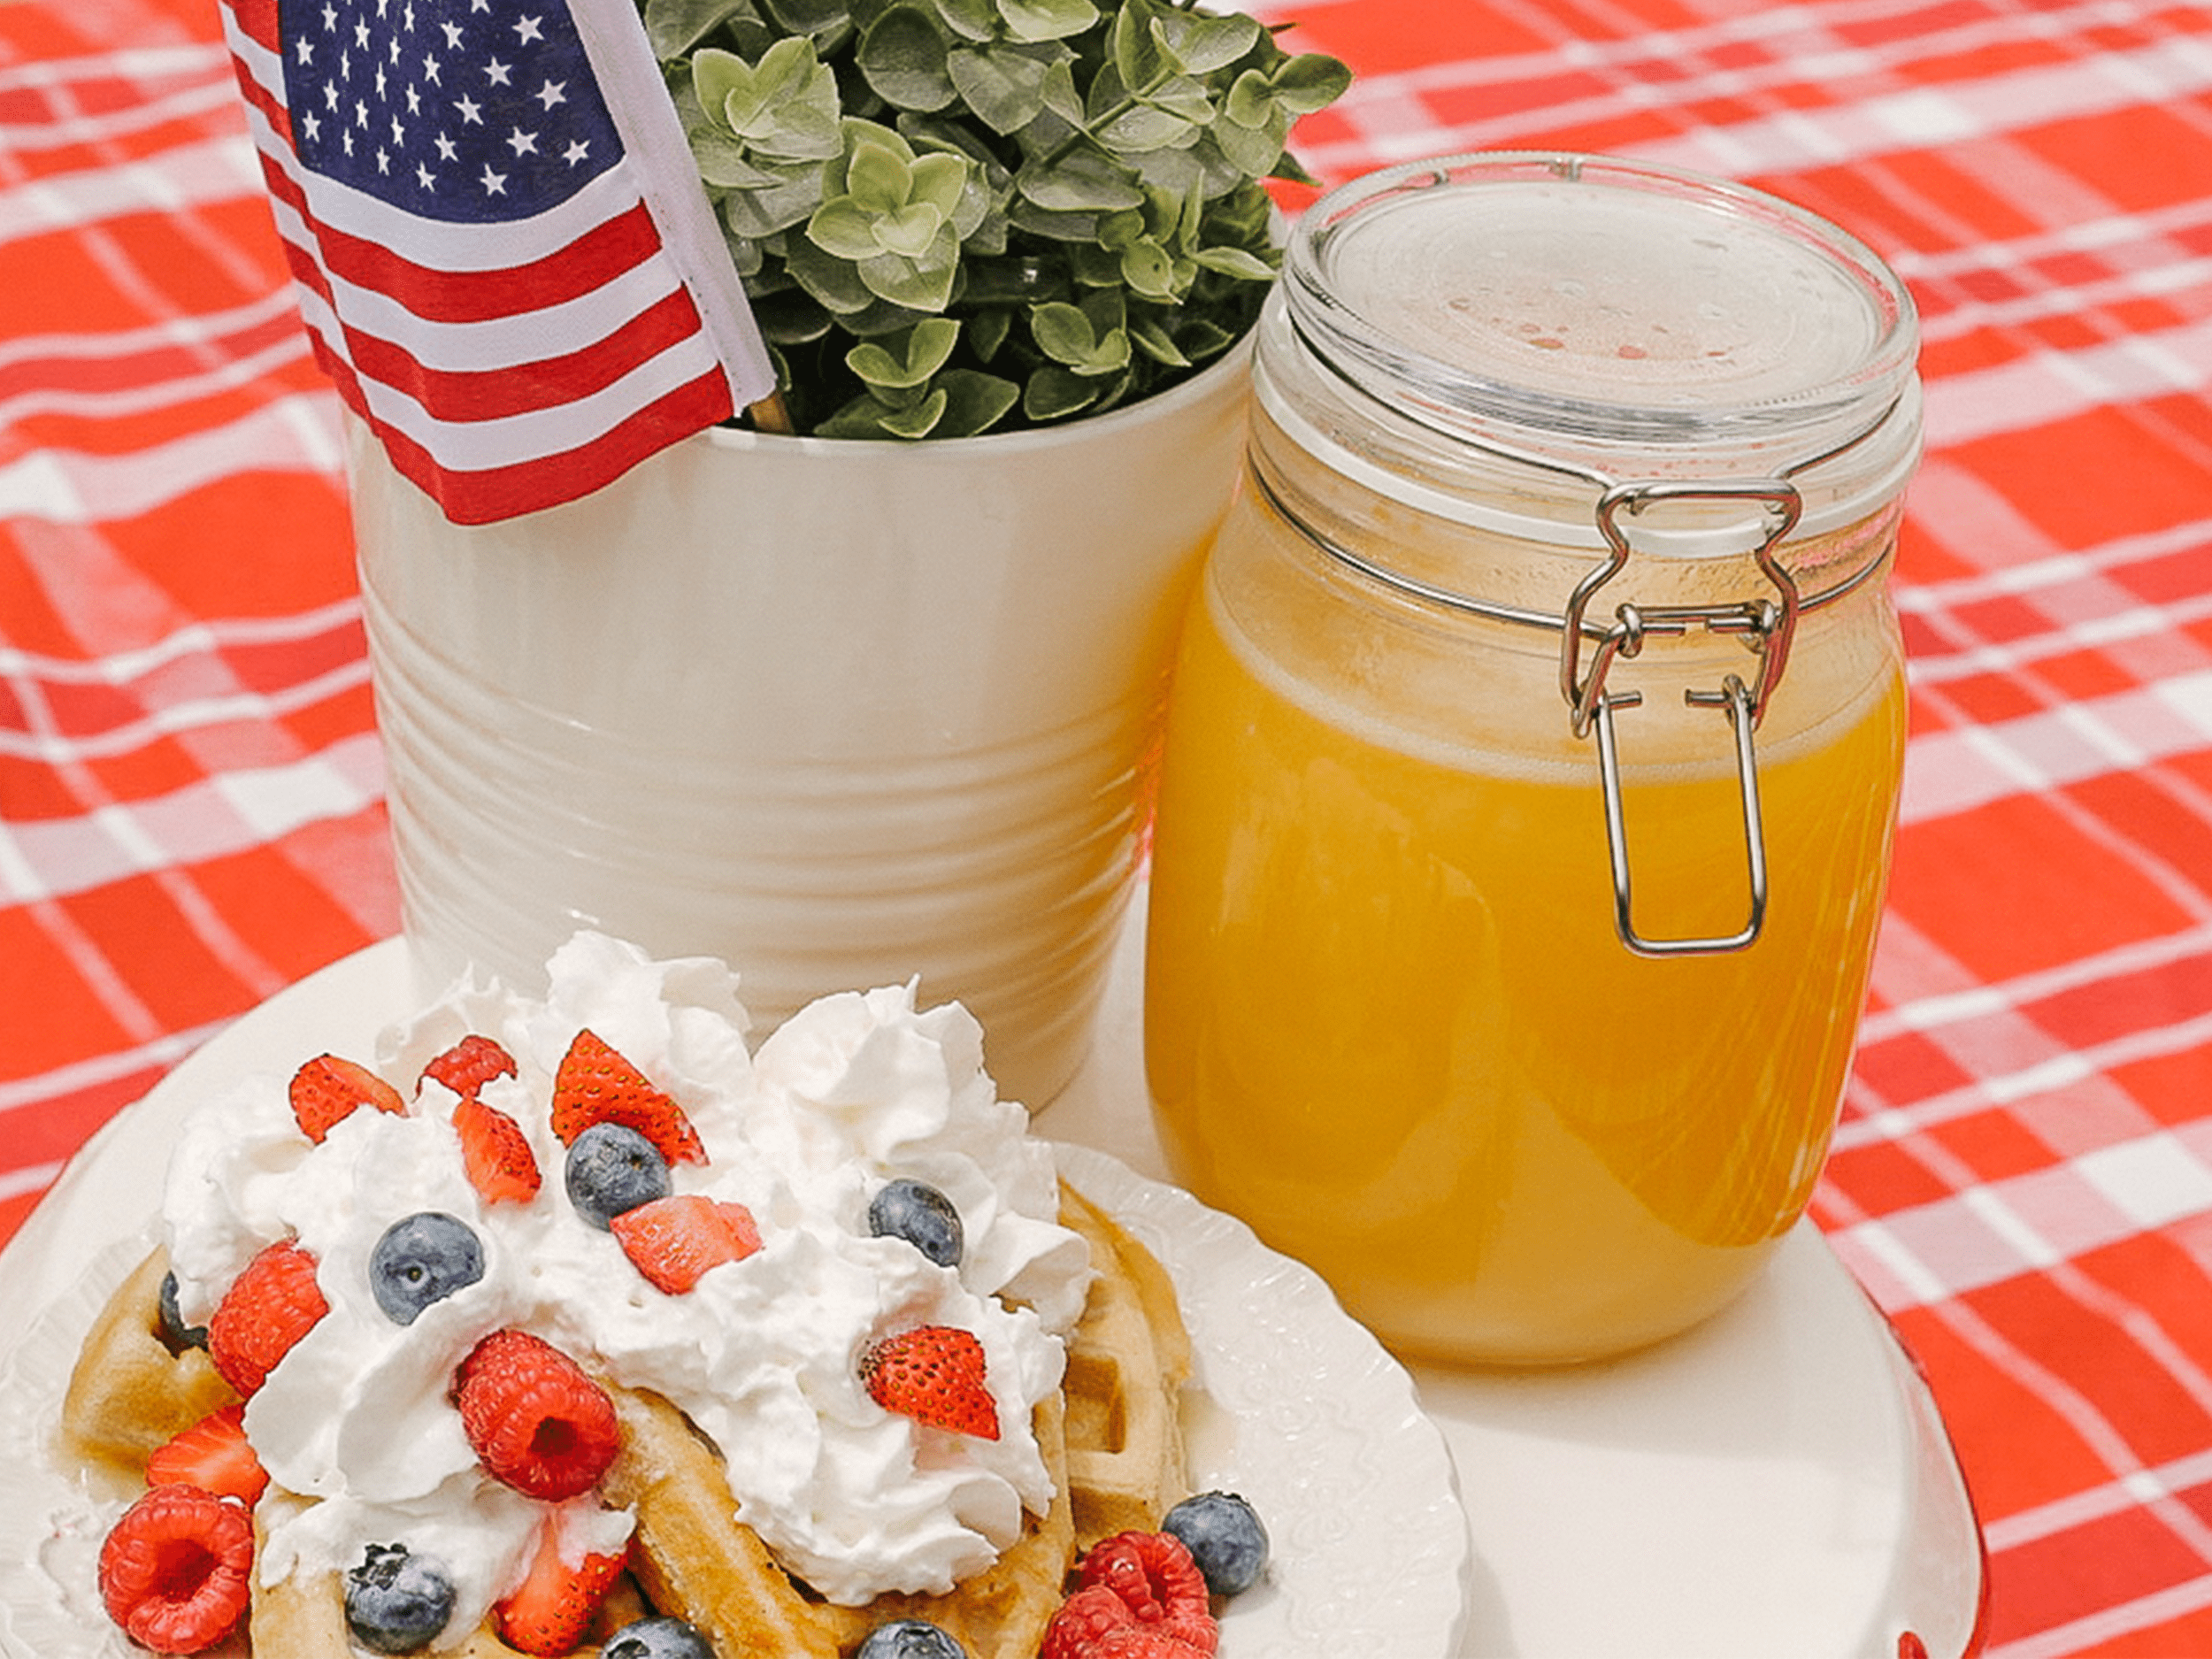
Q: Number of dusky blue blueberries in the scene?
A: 8